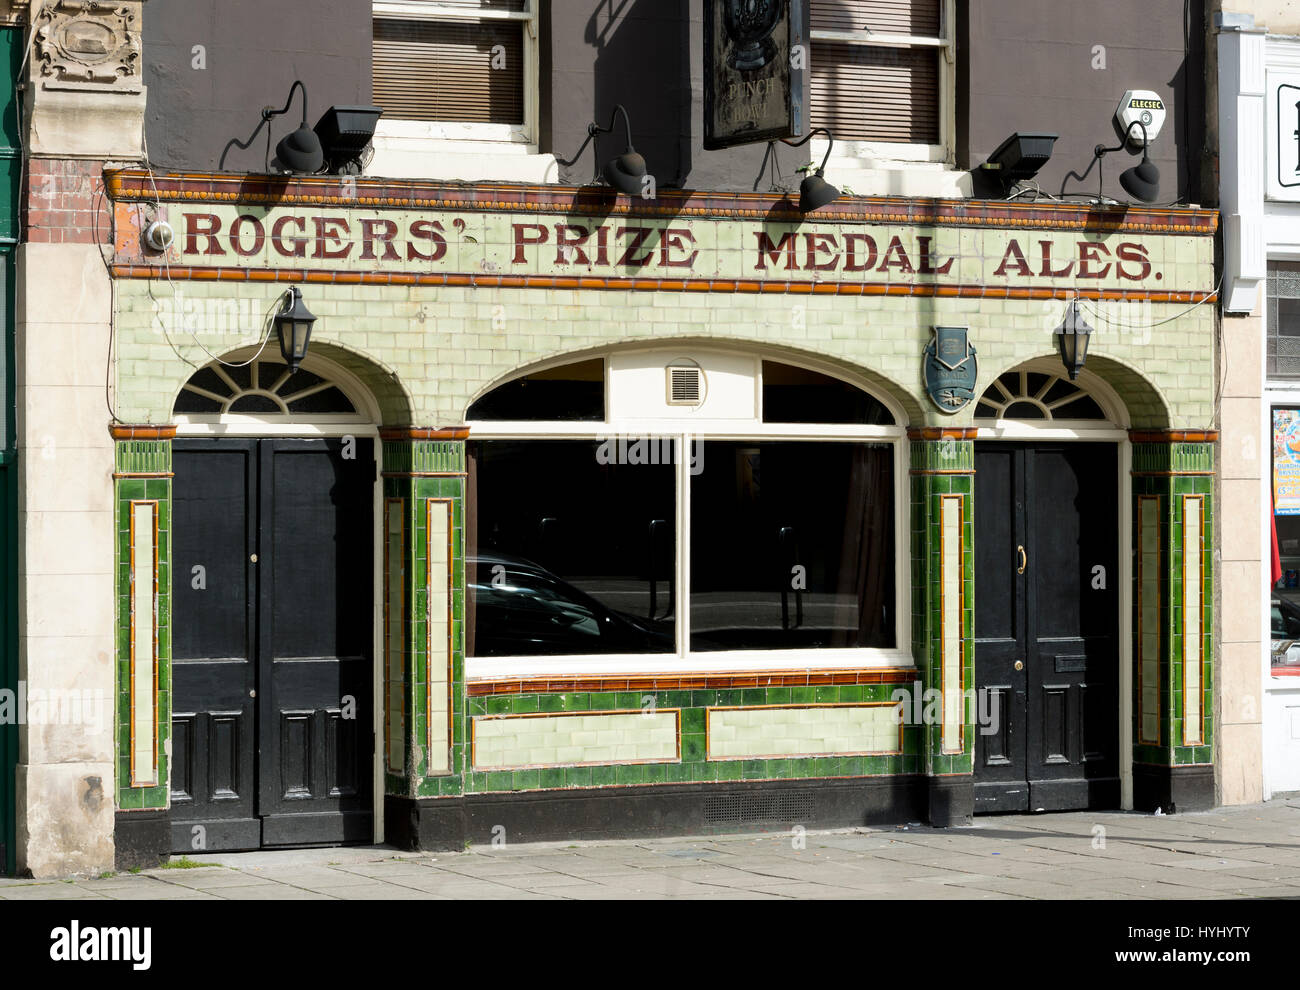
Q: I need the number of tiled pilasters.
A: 4